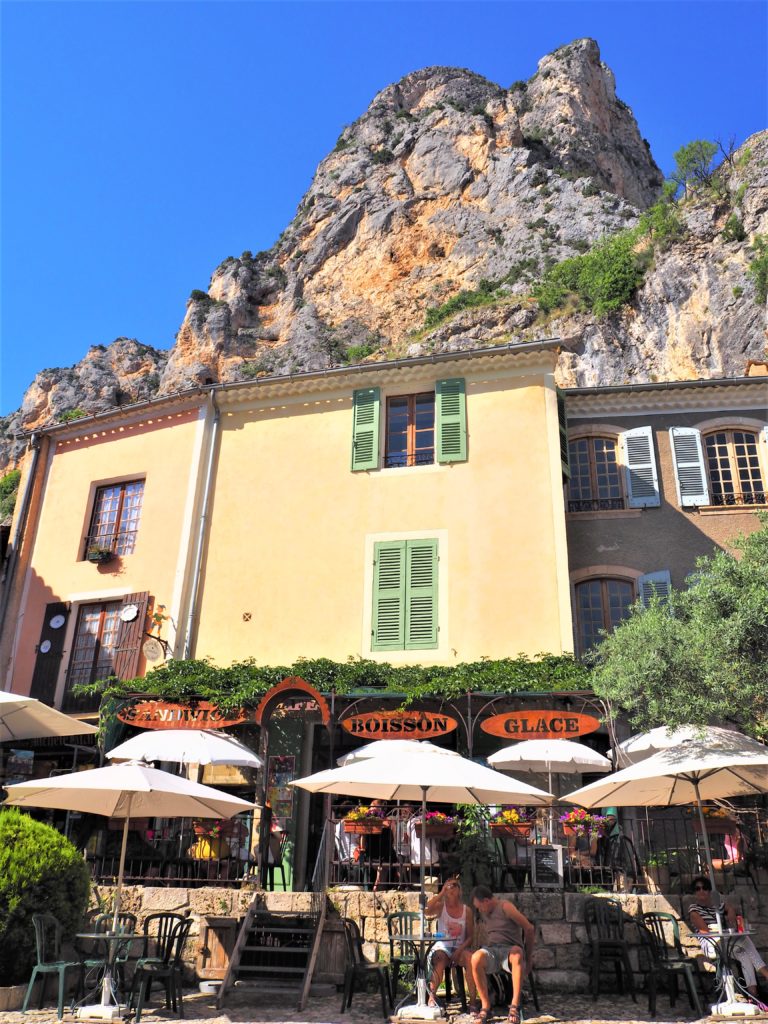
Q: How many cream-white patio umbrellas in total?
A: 8